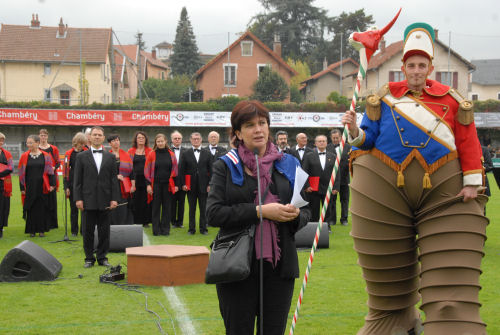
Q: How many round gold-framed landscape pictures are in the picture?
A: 0